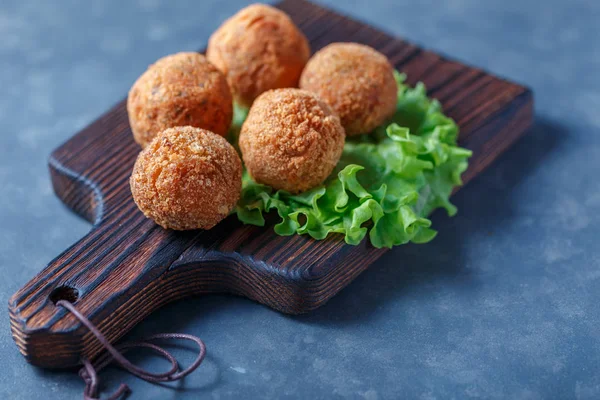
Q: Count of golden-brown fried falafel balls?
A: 5